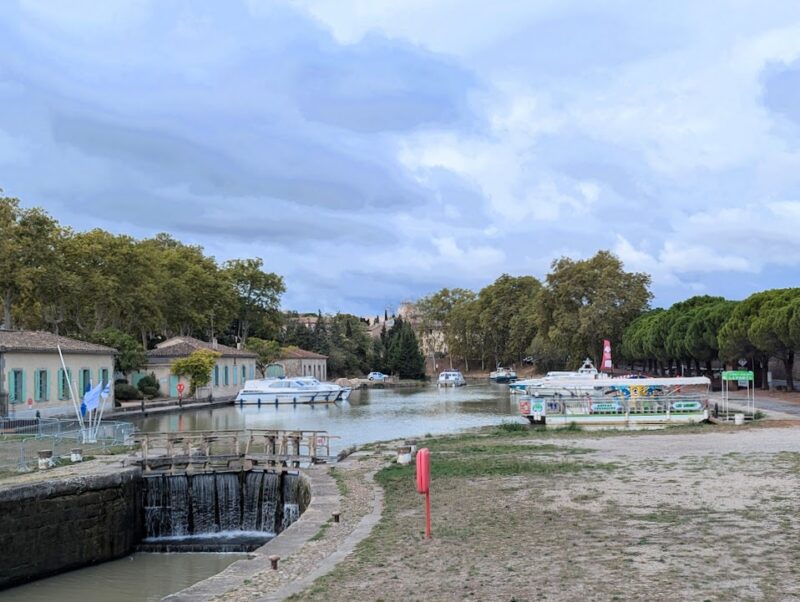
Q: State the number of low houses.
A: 3